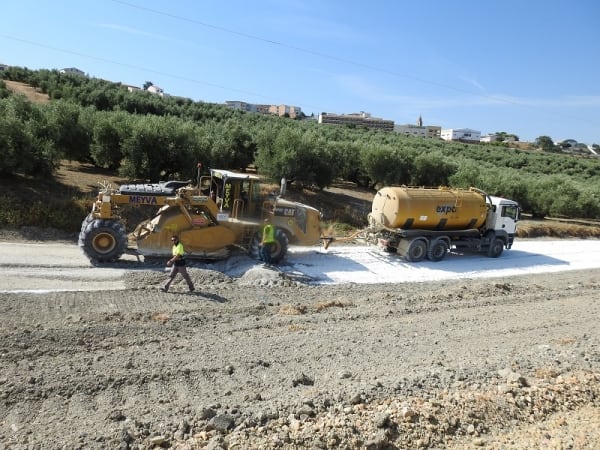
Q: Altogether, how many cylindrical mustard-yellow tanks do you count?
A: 1